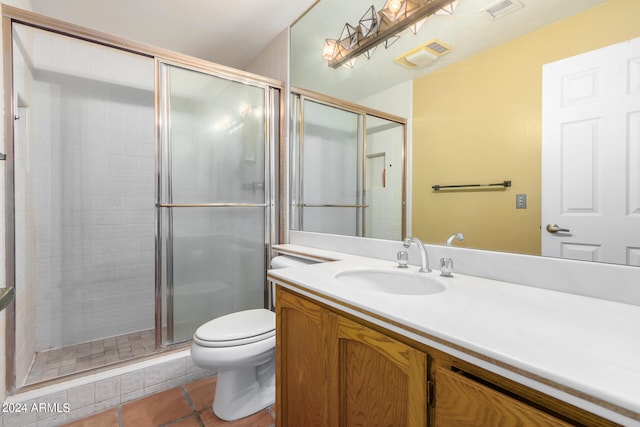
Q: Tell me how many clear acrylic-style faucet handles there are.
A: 2